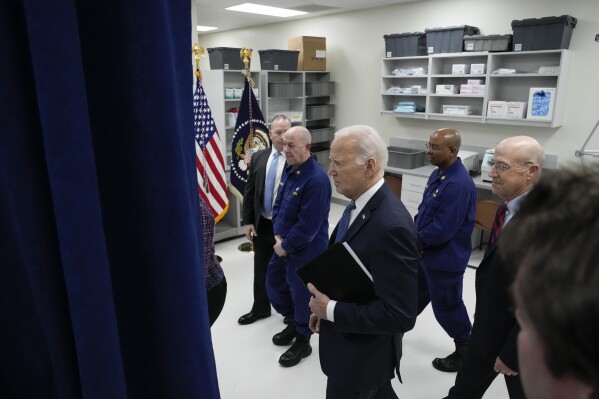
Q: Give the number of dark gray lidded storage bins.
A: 6